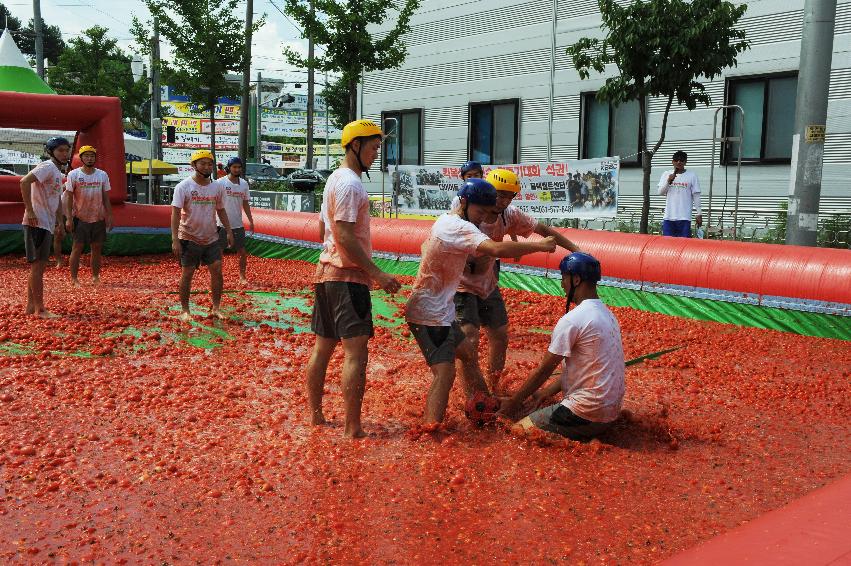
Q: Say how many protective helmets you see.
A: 9